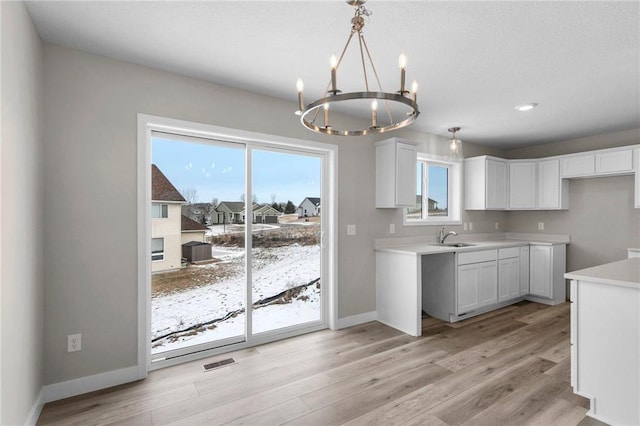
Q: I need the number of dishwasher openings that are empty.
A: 1